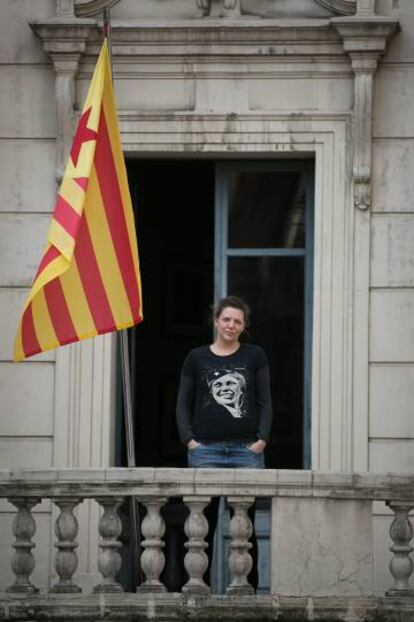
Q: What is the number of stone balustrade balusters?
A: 7